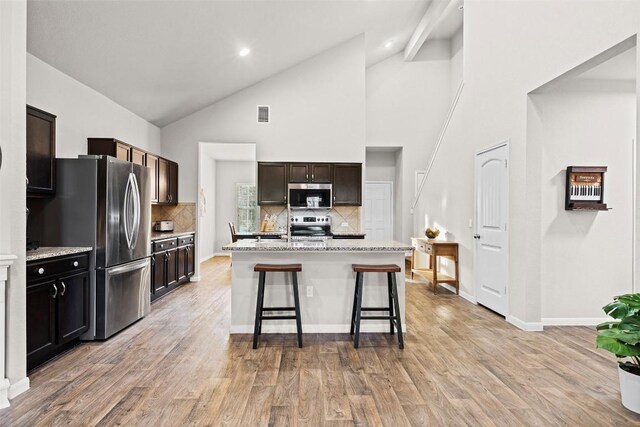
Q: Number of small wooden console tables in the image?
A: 1